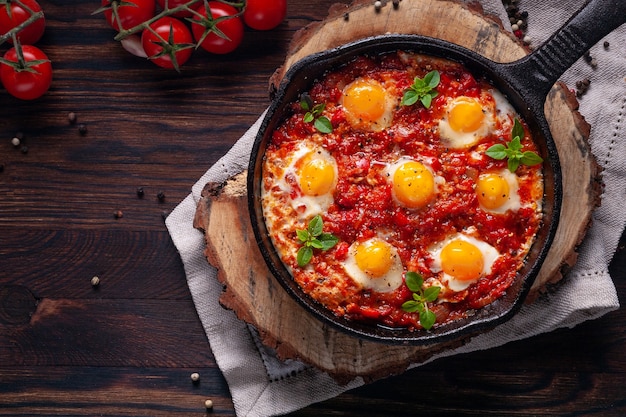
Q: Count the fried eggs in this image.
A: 7